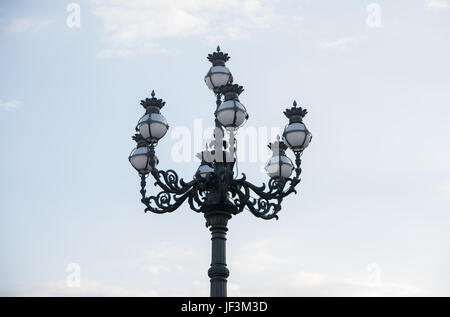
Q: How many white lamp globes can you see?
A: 7